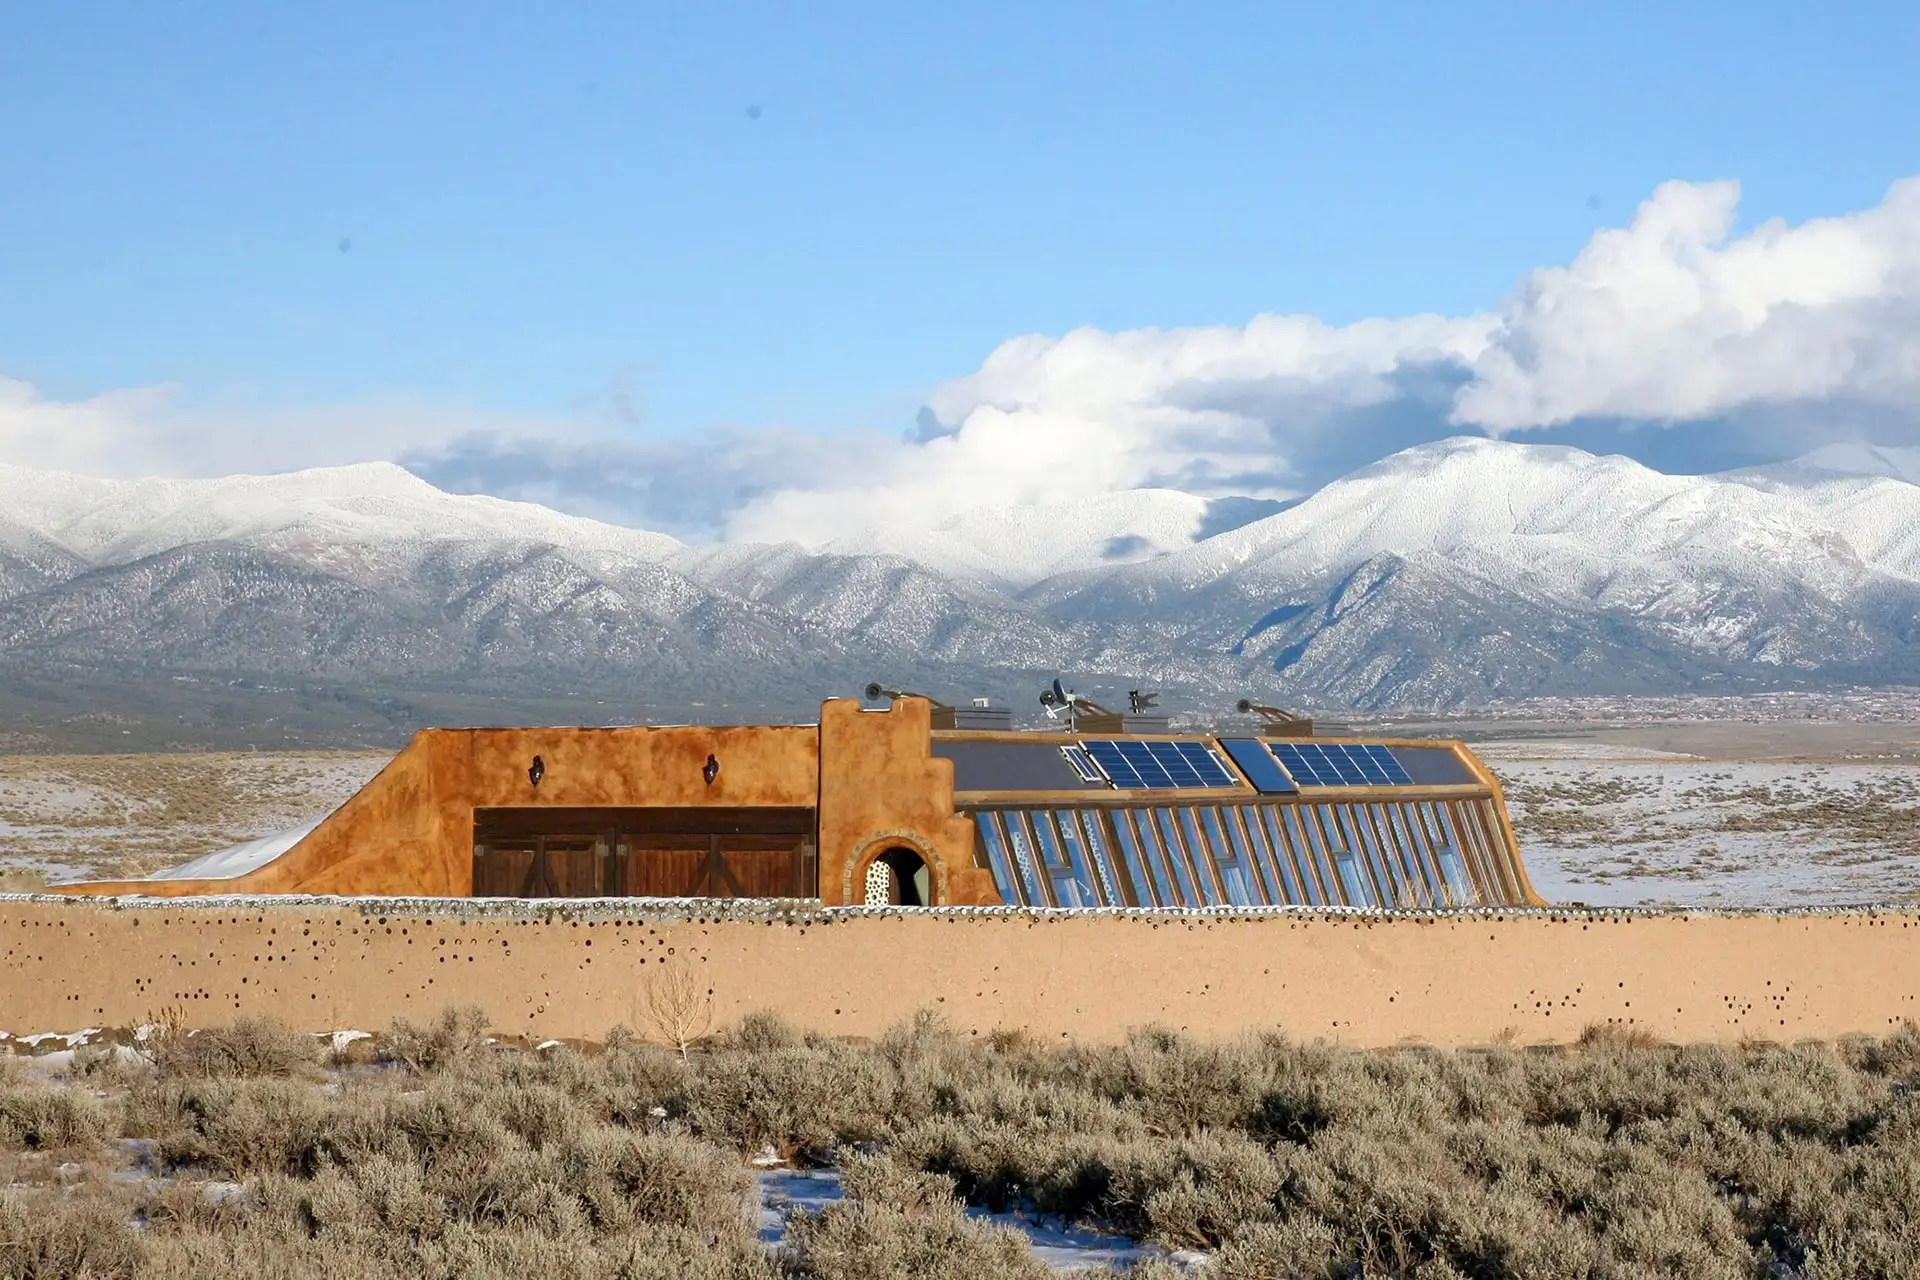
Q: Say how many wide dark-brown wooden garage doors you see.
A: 2